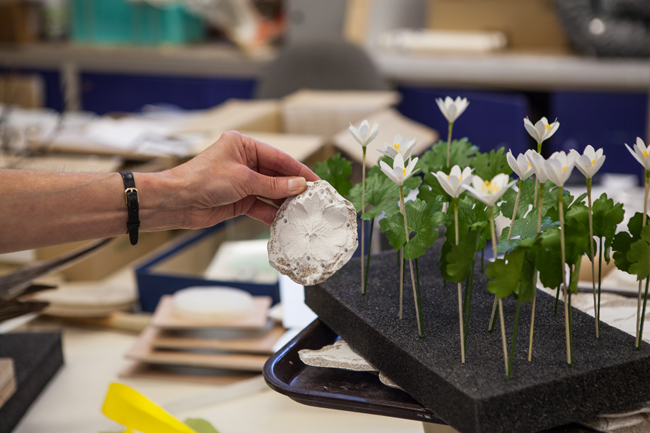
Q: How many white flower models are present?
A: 12